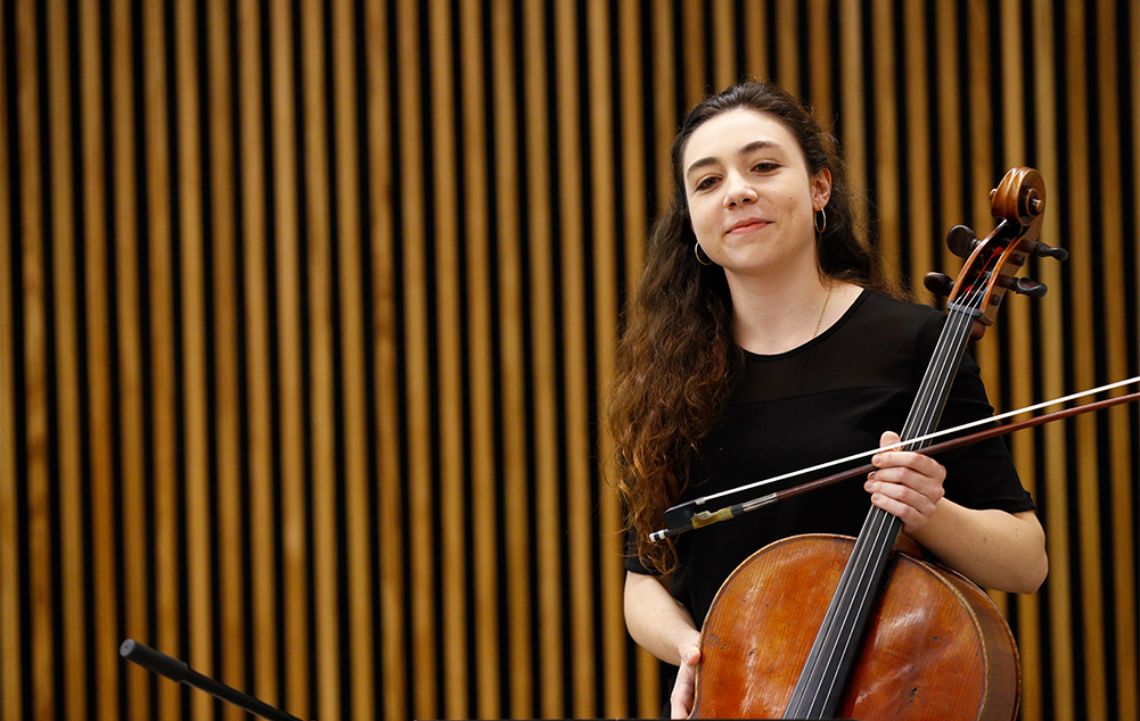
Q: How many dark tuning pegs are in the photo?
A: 4